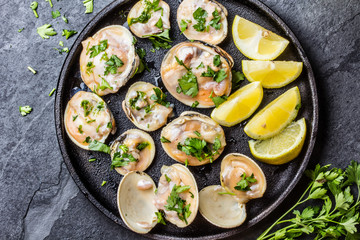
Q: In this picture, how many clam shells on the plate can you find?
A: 12